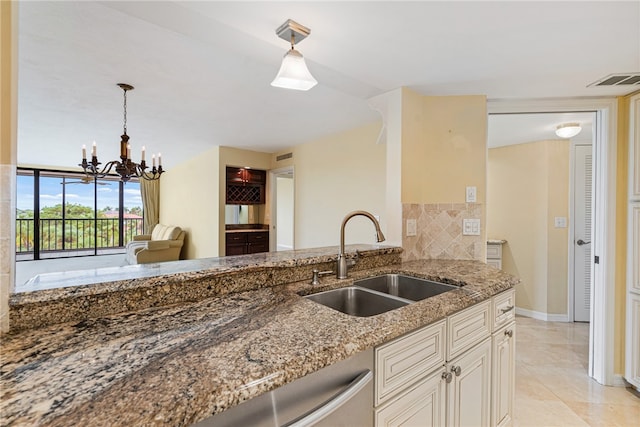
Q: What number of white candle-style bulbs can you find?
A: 7